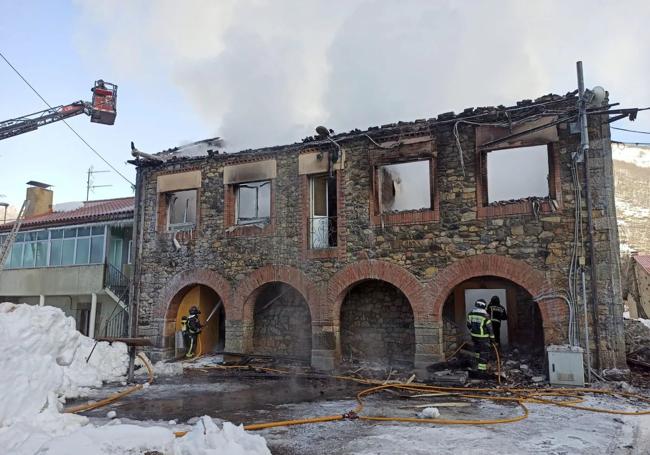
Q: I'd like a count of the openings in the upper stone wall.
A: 5